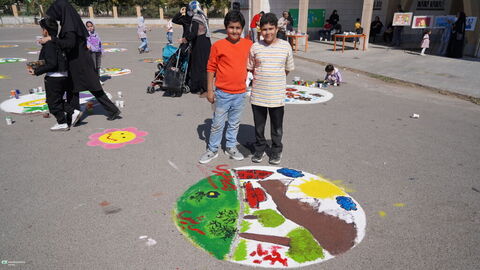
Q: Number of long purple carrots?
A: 0